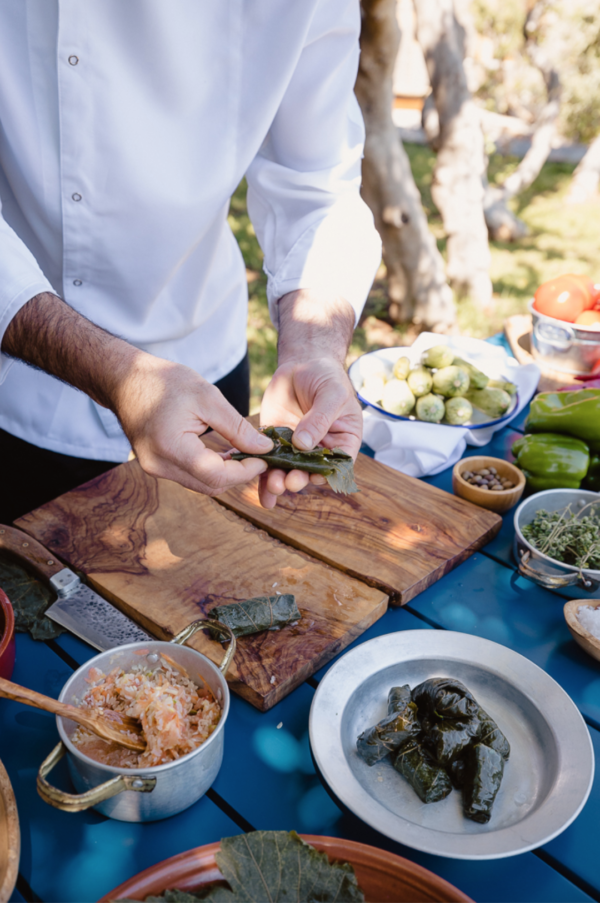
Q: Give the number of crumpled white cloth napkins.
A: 1